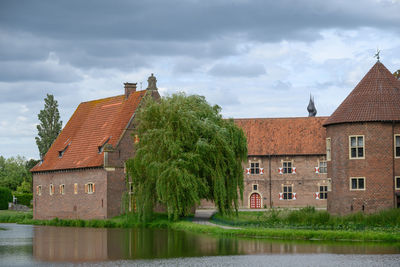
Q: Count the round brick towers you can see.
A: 1